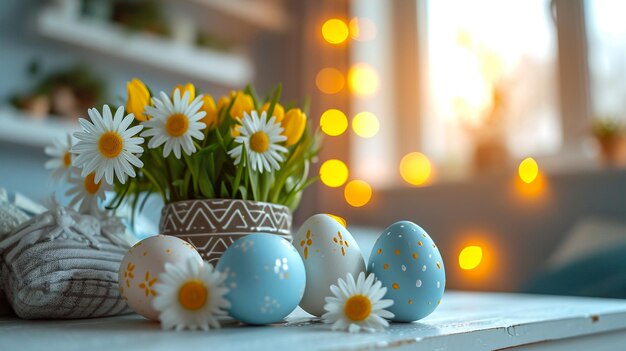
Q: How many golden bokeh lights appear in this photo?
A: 12